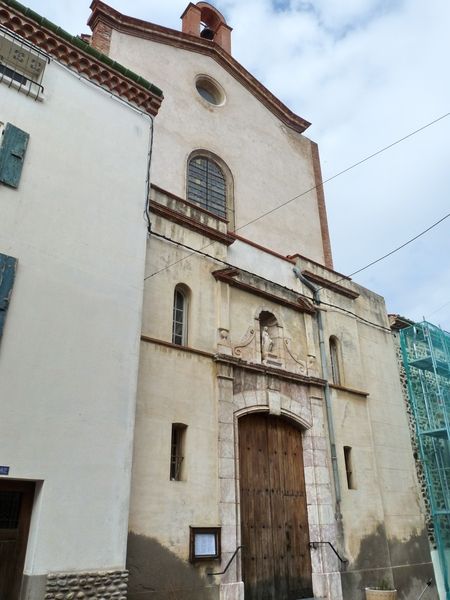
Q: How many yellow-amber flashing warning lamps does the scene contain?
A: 0